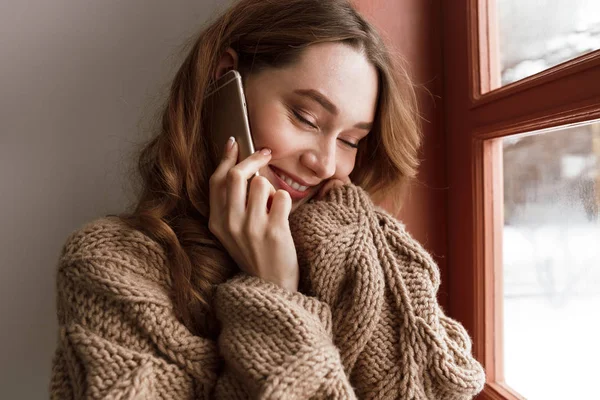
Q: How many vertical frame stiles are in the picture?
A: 1